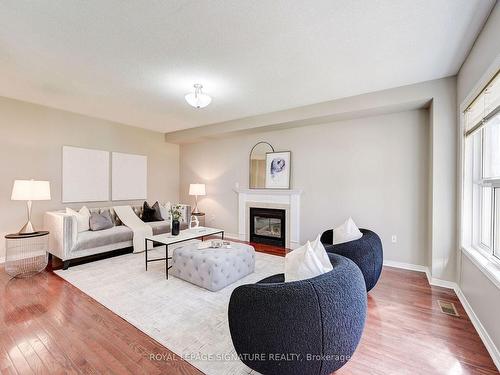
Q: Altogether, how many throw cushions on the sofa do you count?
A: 4